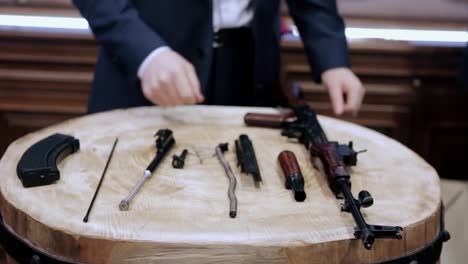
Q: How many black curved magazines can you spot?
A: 1